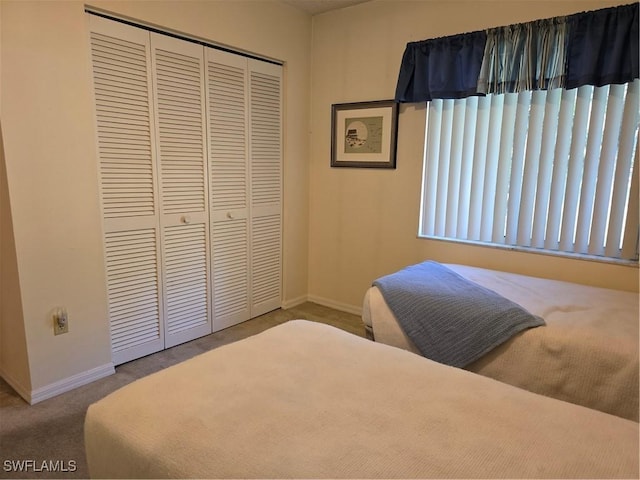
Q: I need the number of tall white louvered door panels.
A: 4